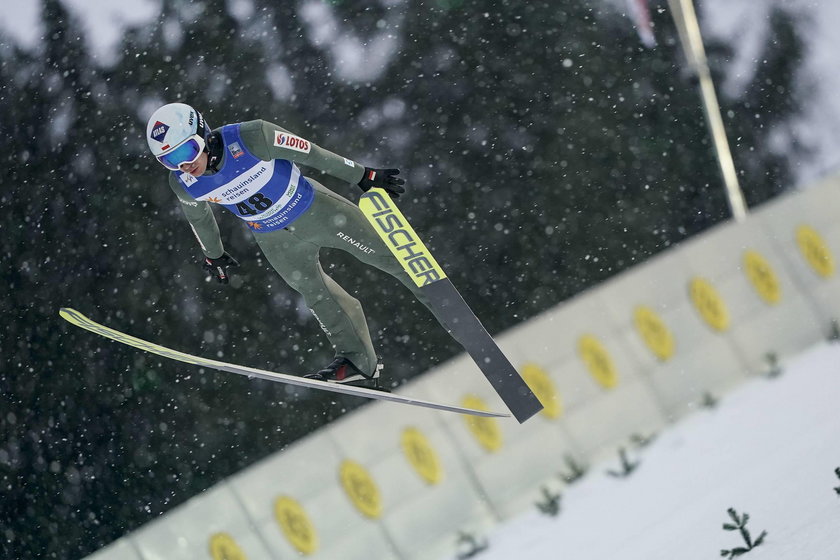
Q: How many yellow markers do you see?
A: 11